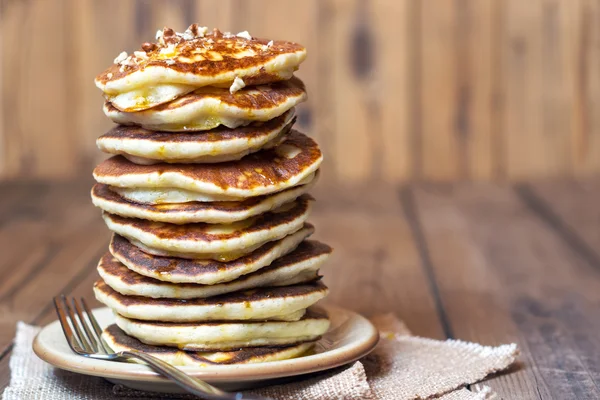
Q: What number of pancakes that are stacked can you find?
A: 11